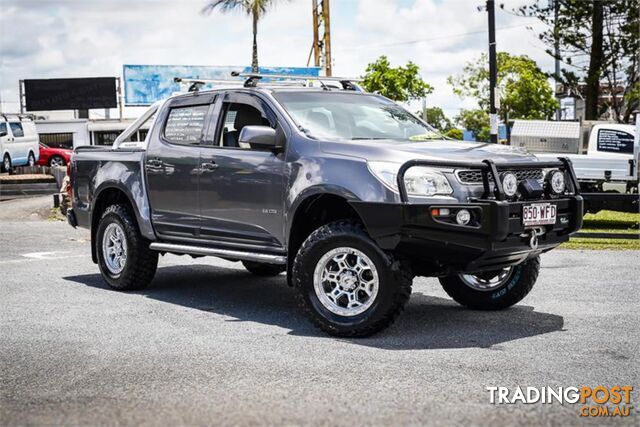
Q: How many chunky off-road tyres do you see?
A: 4